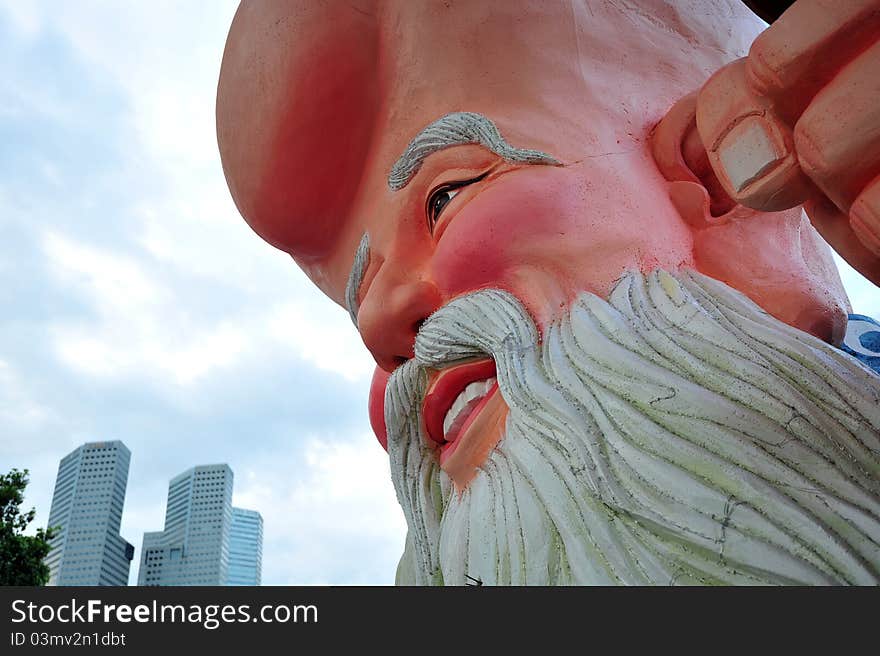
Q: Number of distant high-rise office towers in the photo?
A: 3